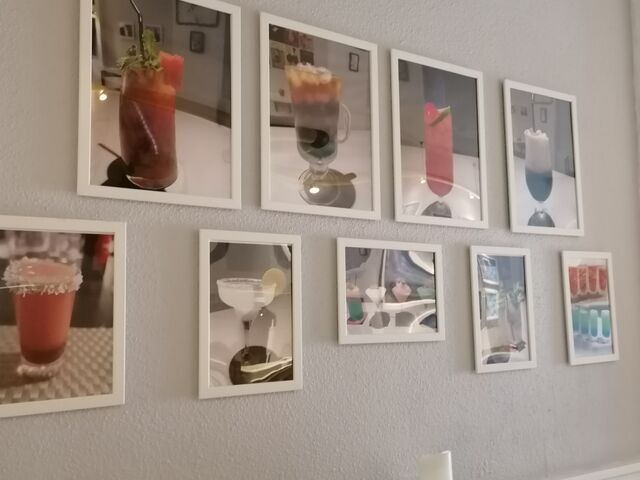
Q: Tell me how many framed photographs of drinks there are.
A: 9